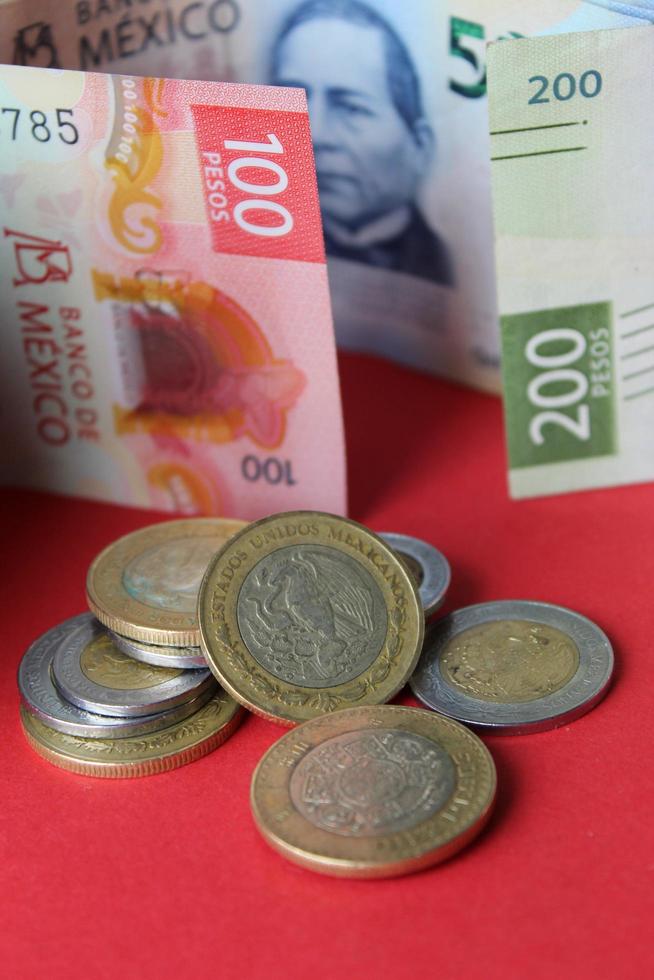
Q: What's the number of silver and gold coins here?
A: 9